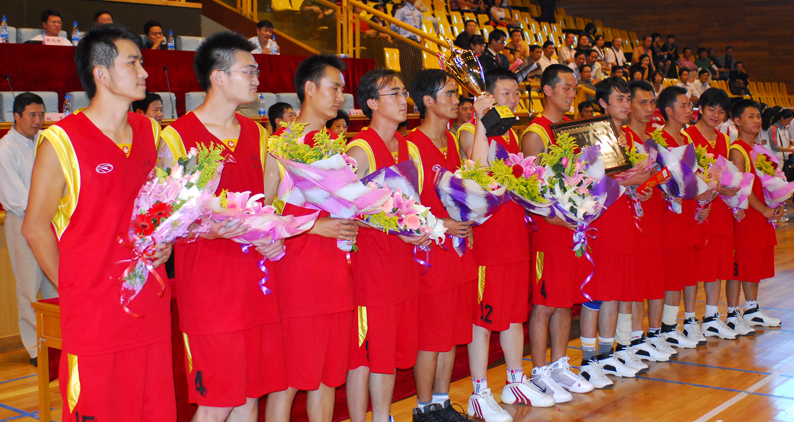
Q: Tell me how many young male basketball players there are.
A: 12